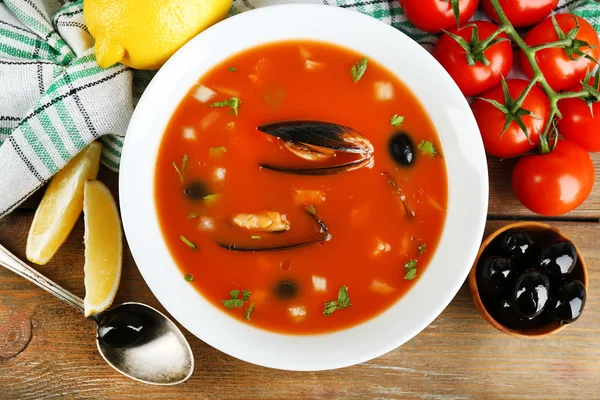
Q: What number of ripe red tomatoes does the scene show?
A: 7